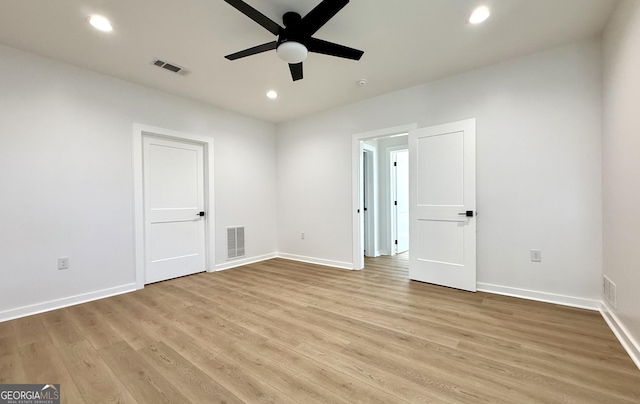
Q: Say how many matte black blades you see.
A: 5